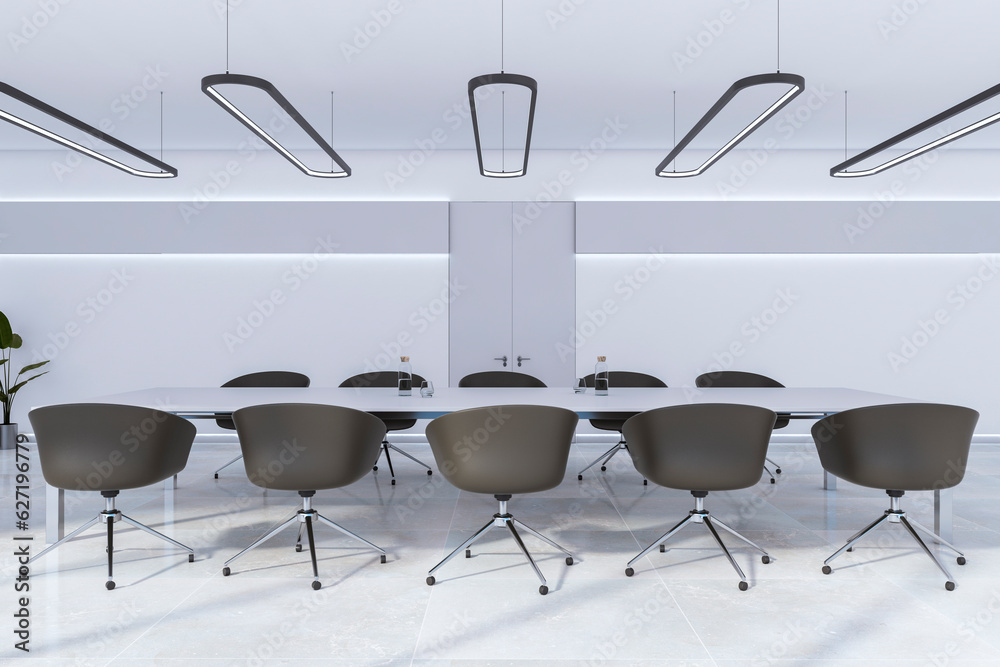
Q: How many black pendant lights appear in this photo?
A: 5